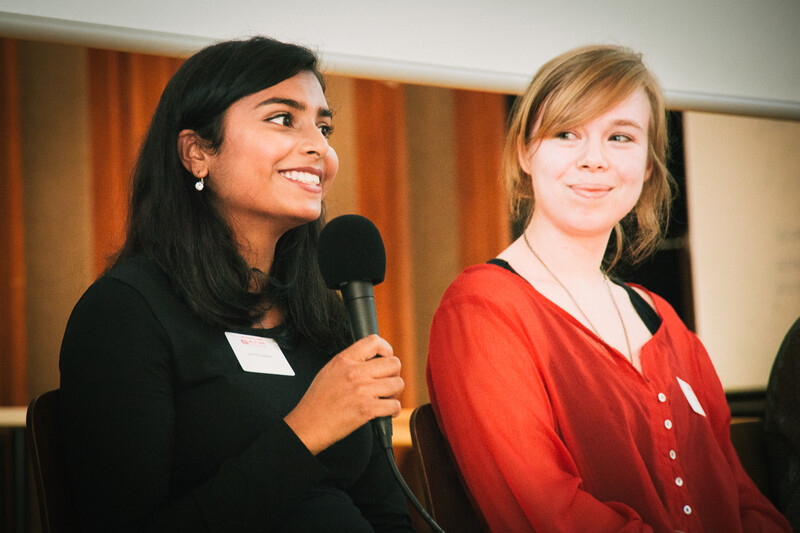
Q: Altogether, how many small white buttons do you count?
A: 5